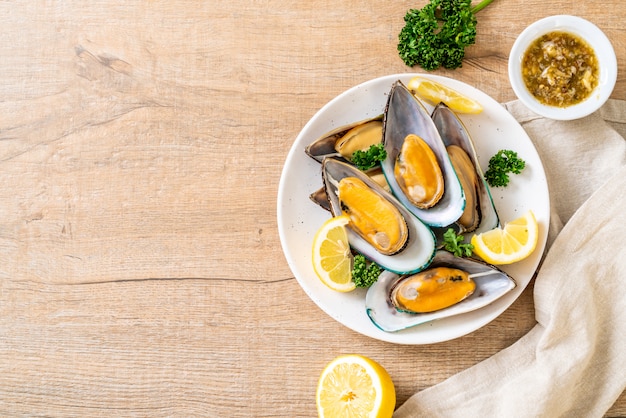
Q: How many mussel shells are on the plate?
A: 6